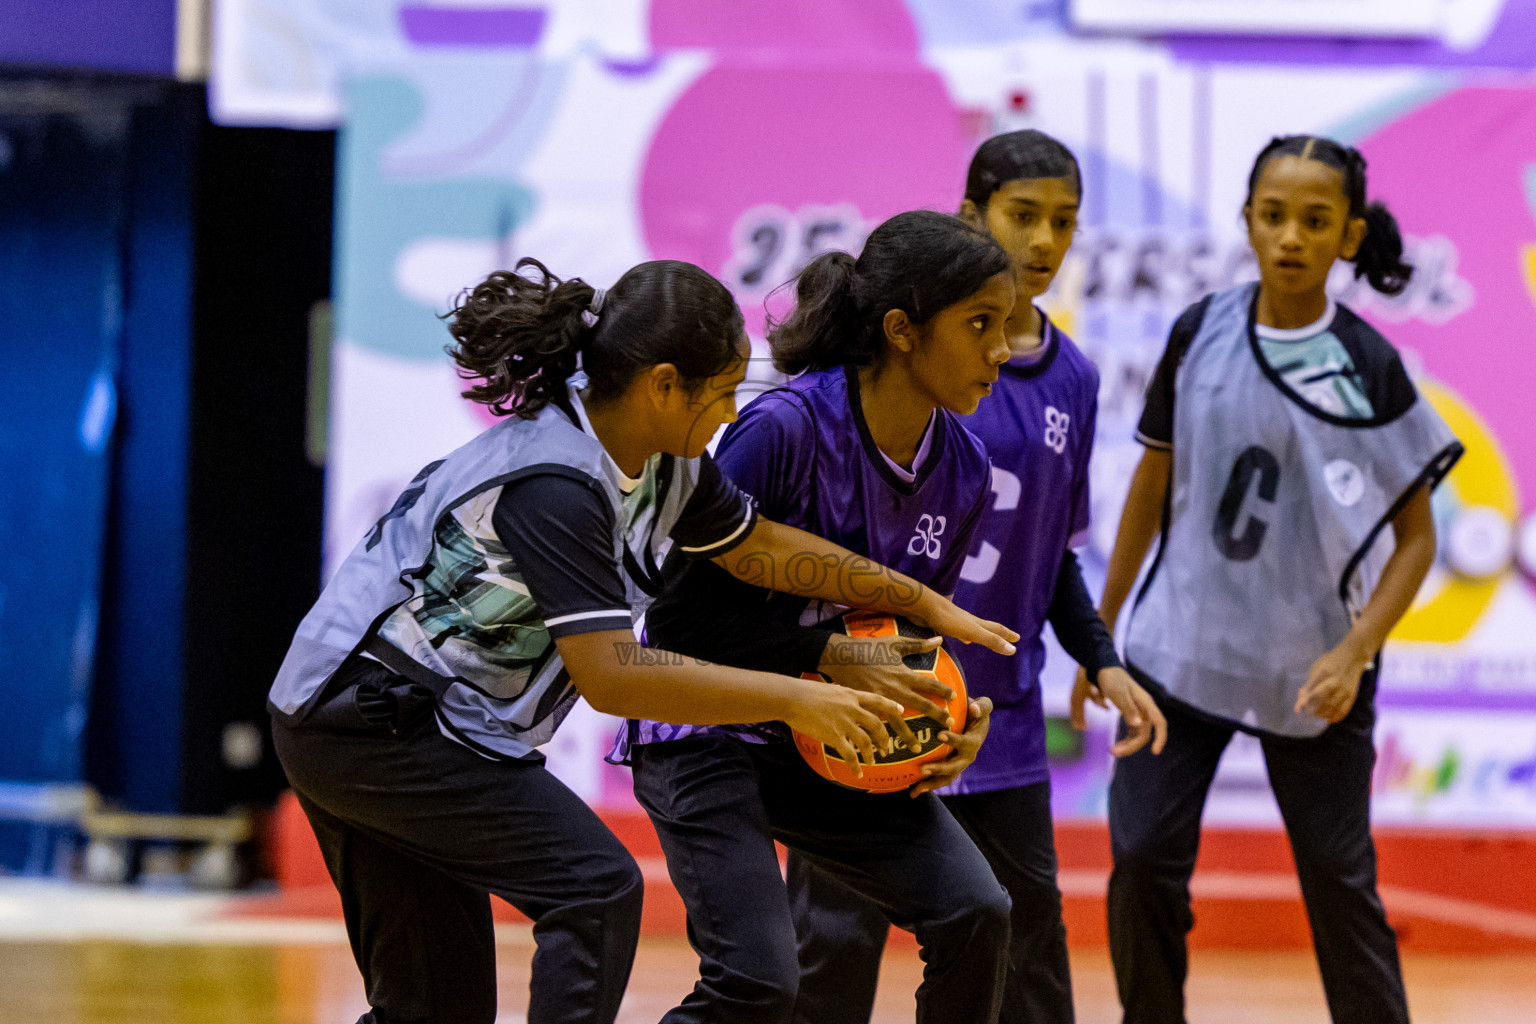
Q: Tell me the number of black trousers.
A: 4